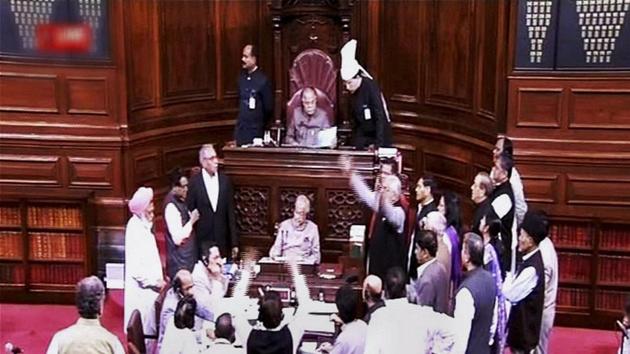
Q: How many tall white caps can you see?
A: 1